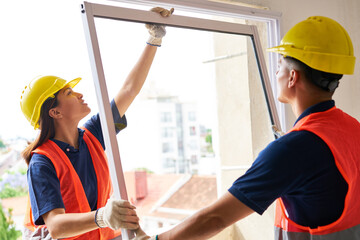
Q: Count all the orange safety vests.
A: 2